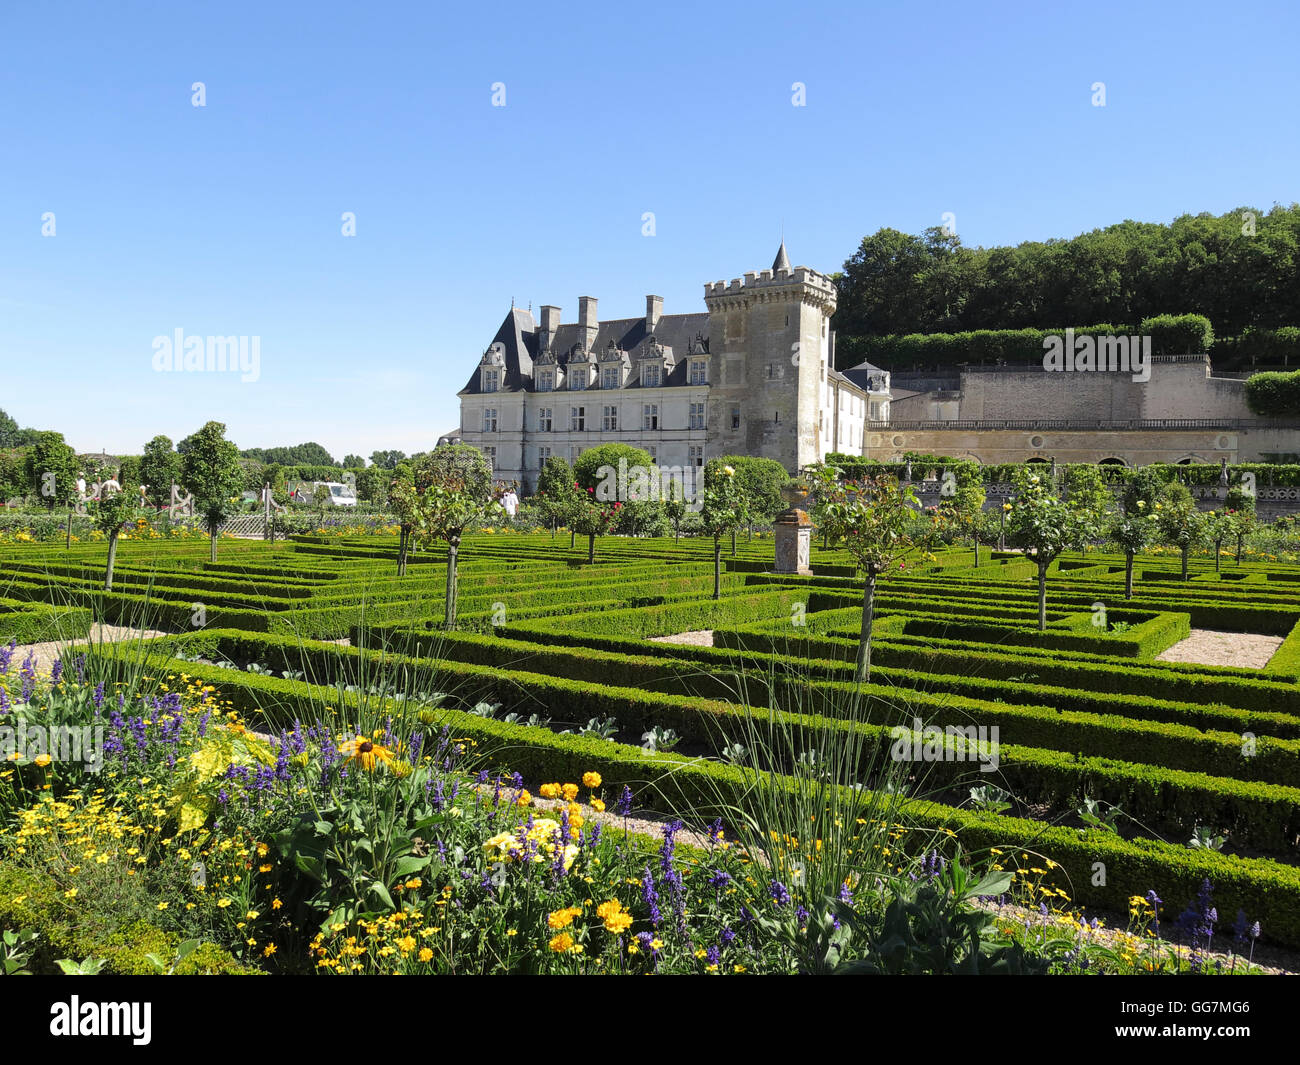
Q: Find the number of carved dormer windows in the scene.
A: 6